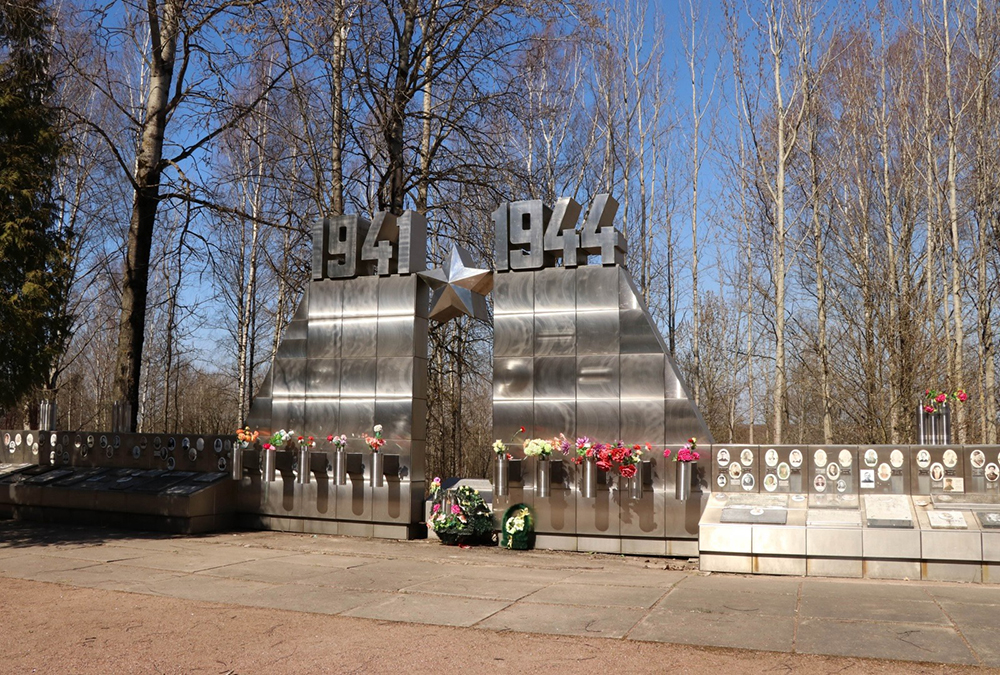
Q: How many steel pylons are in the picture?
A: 2